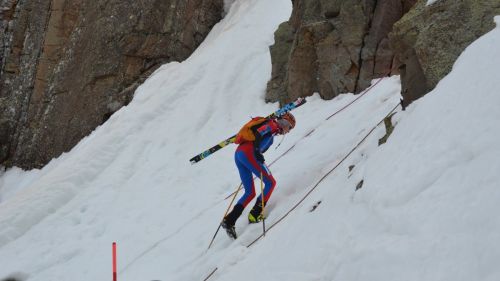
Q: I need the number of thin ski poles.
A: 2